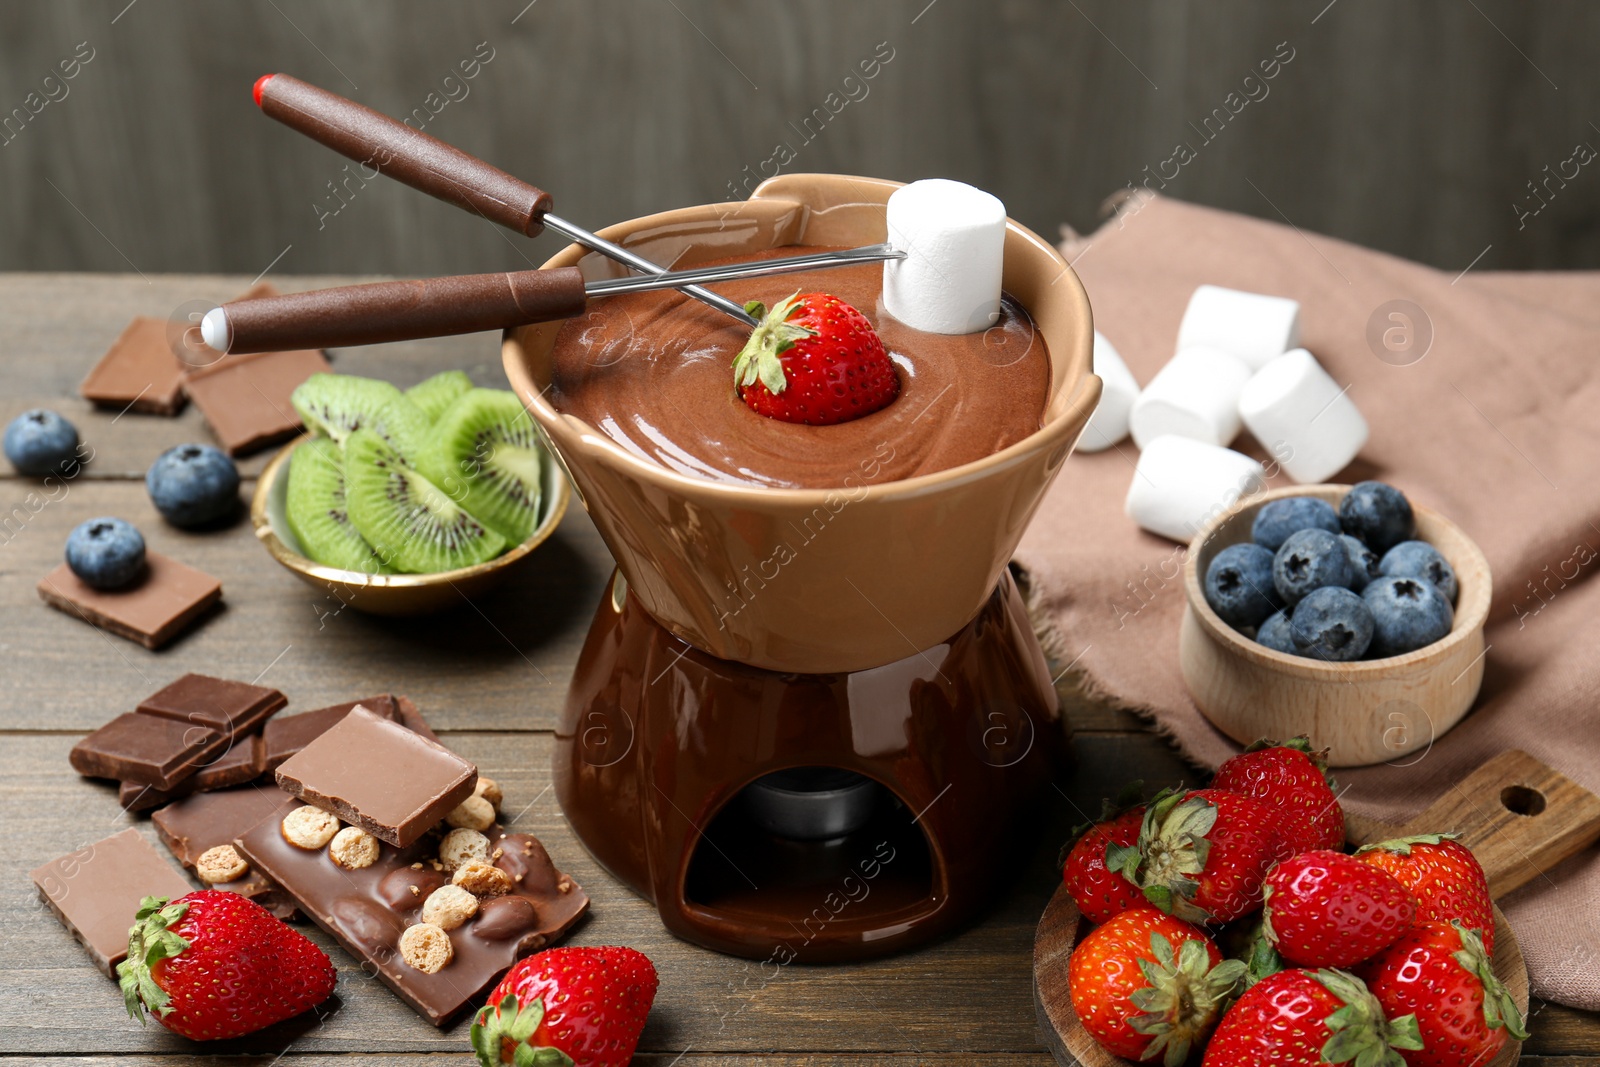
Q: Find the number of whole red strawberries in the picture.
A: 11